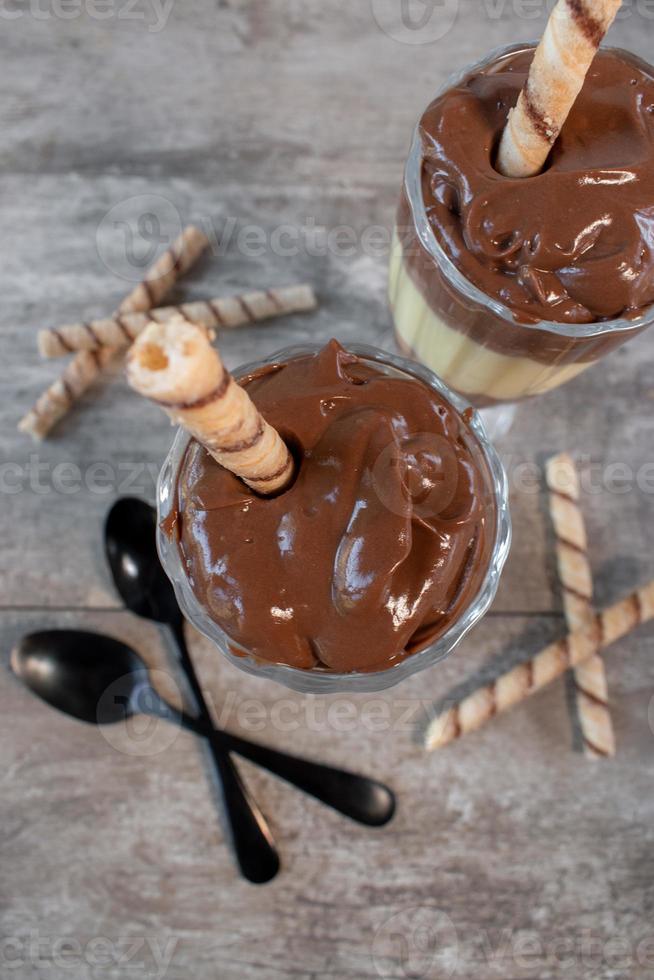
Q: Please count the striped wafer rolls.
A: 6